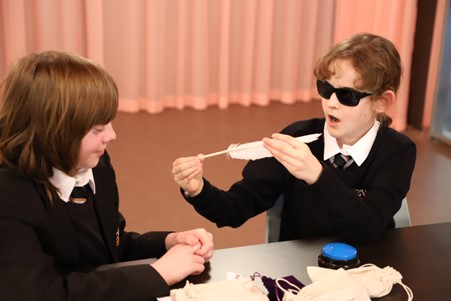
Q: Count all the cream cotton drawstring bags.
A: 3